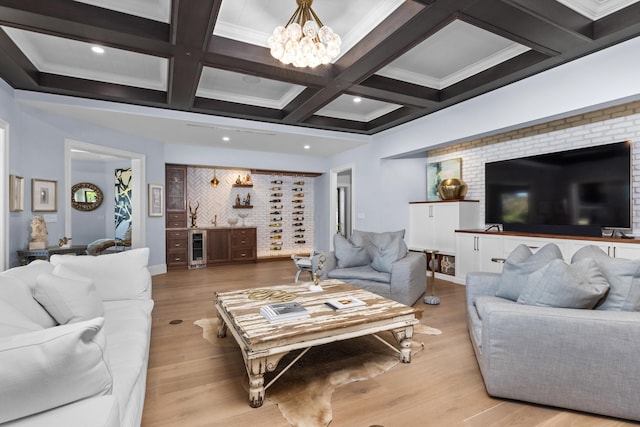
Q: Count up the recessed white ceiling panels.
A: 7